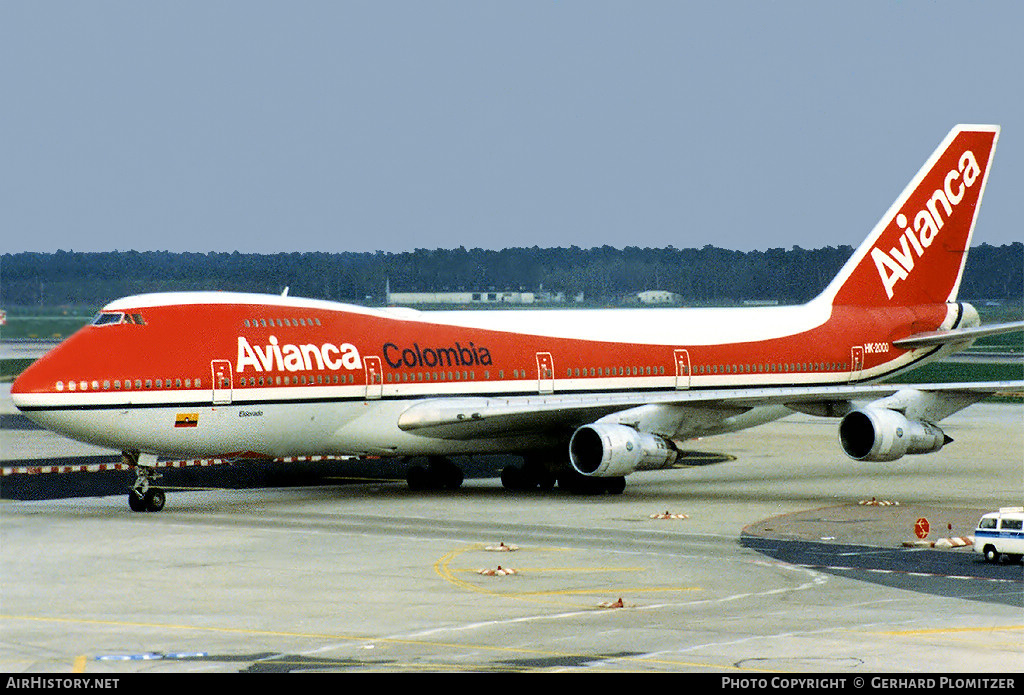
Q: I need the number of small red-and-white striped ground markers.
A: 5